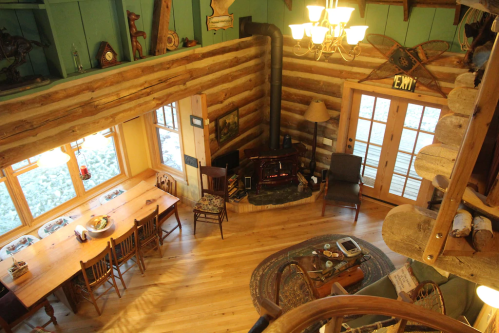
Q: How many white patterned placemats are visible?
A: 3